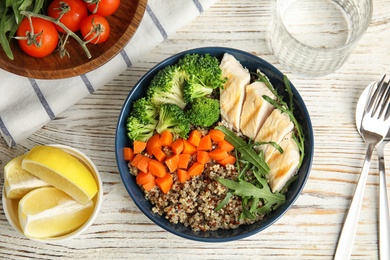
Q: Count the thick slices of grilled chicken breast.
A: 4